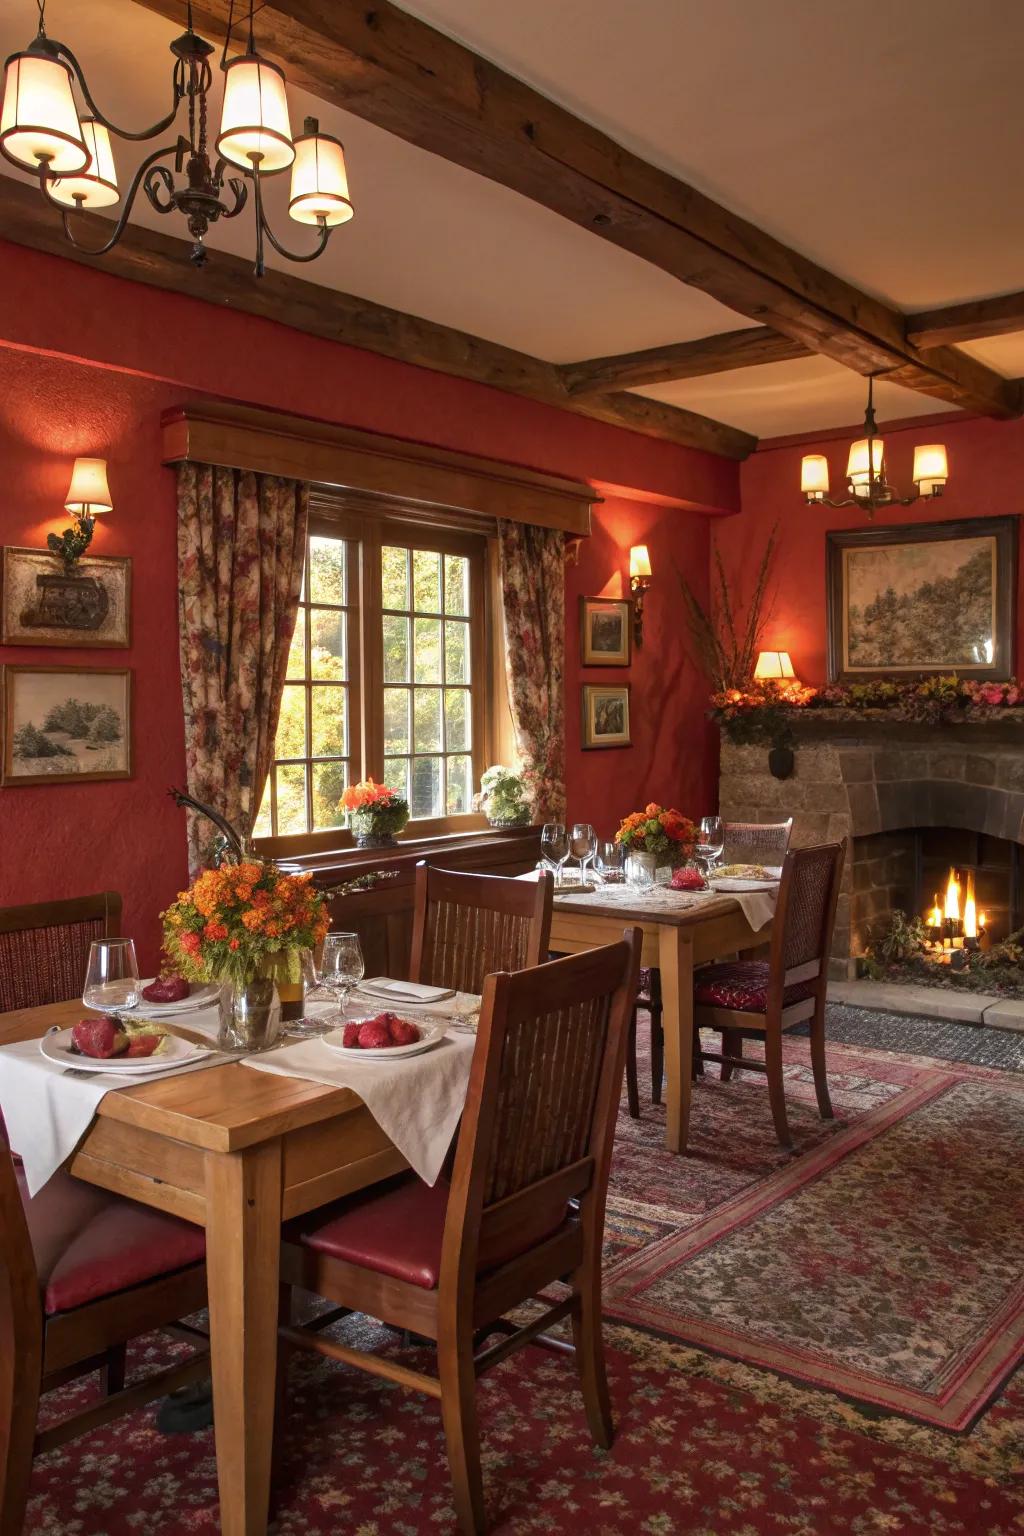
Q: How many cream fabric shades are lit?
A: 10